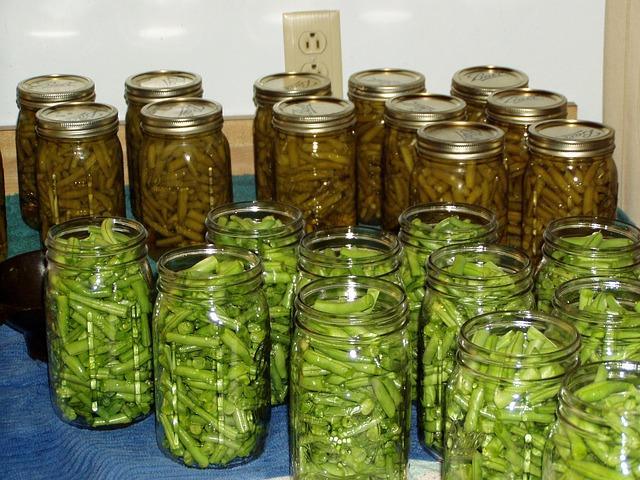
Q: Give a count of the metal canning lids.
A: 12